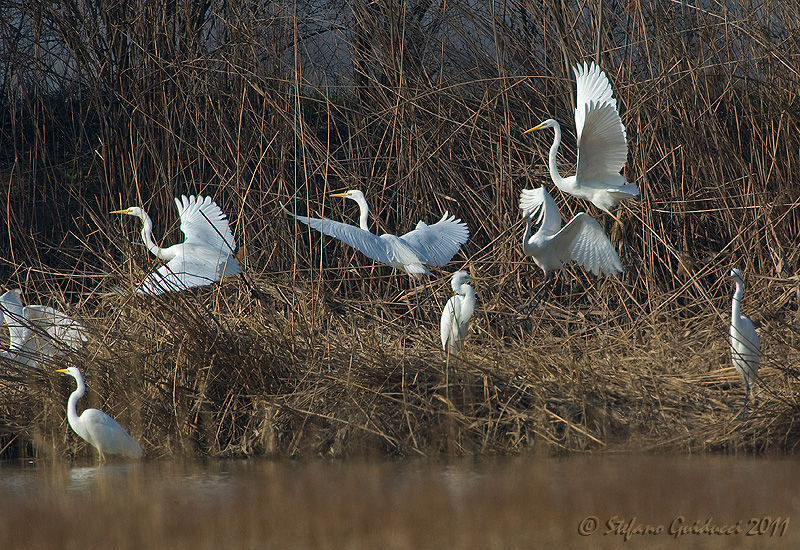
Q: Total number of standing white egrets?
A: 3